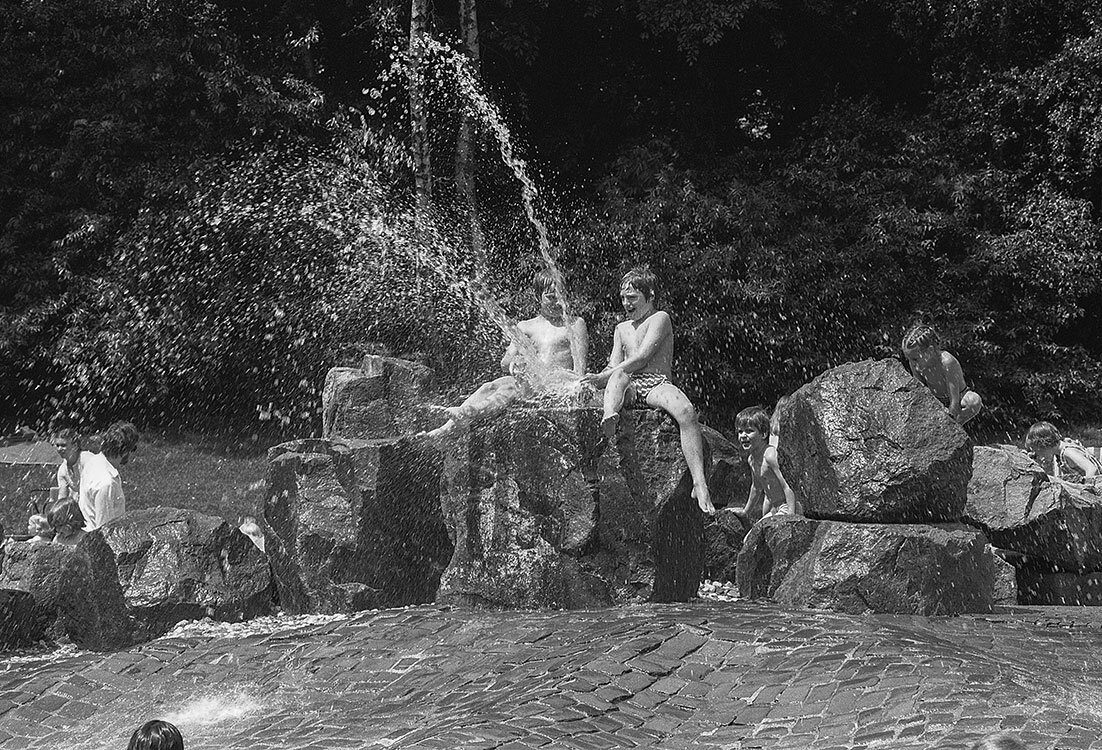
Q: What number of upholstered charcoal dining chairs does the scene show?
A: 0